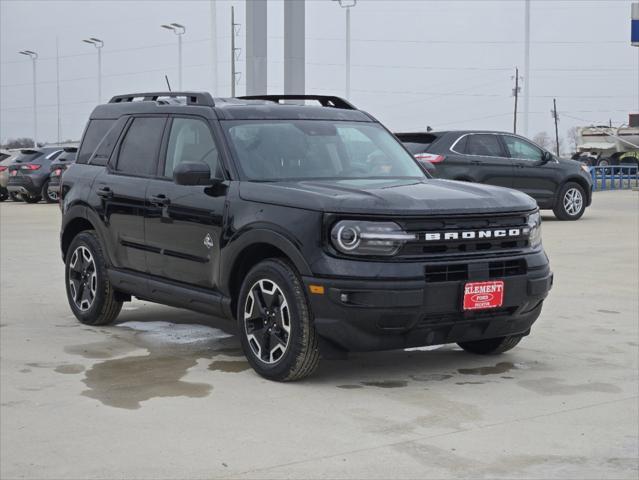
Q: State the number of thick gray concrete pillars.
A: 2